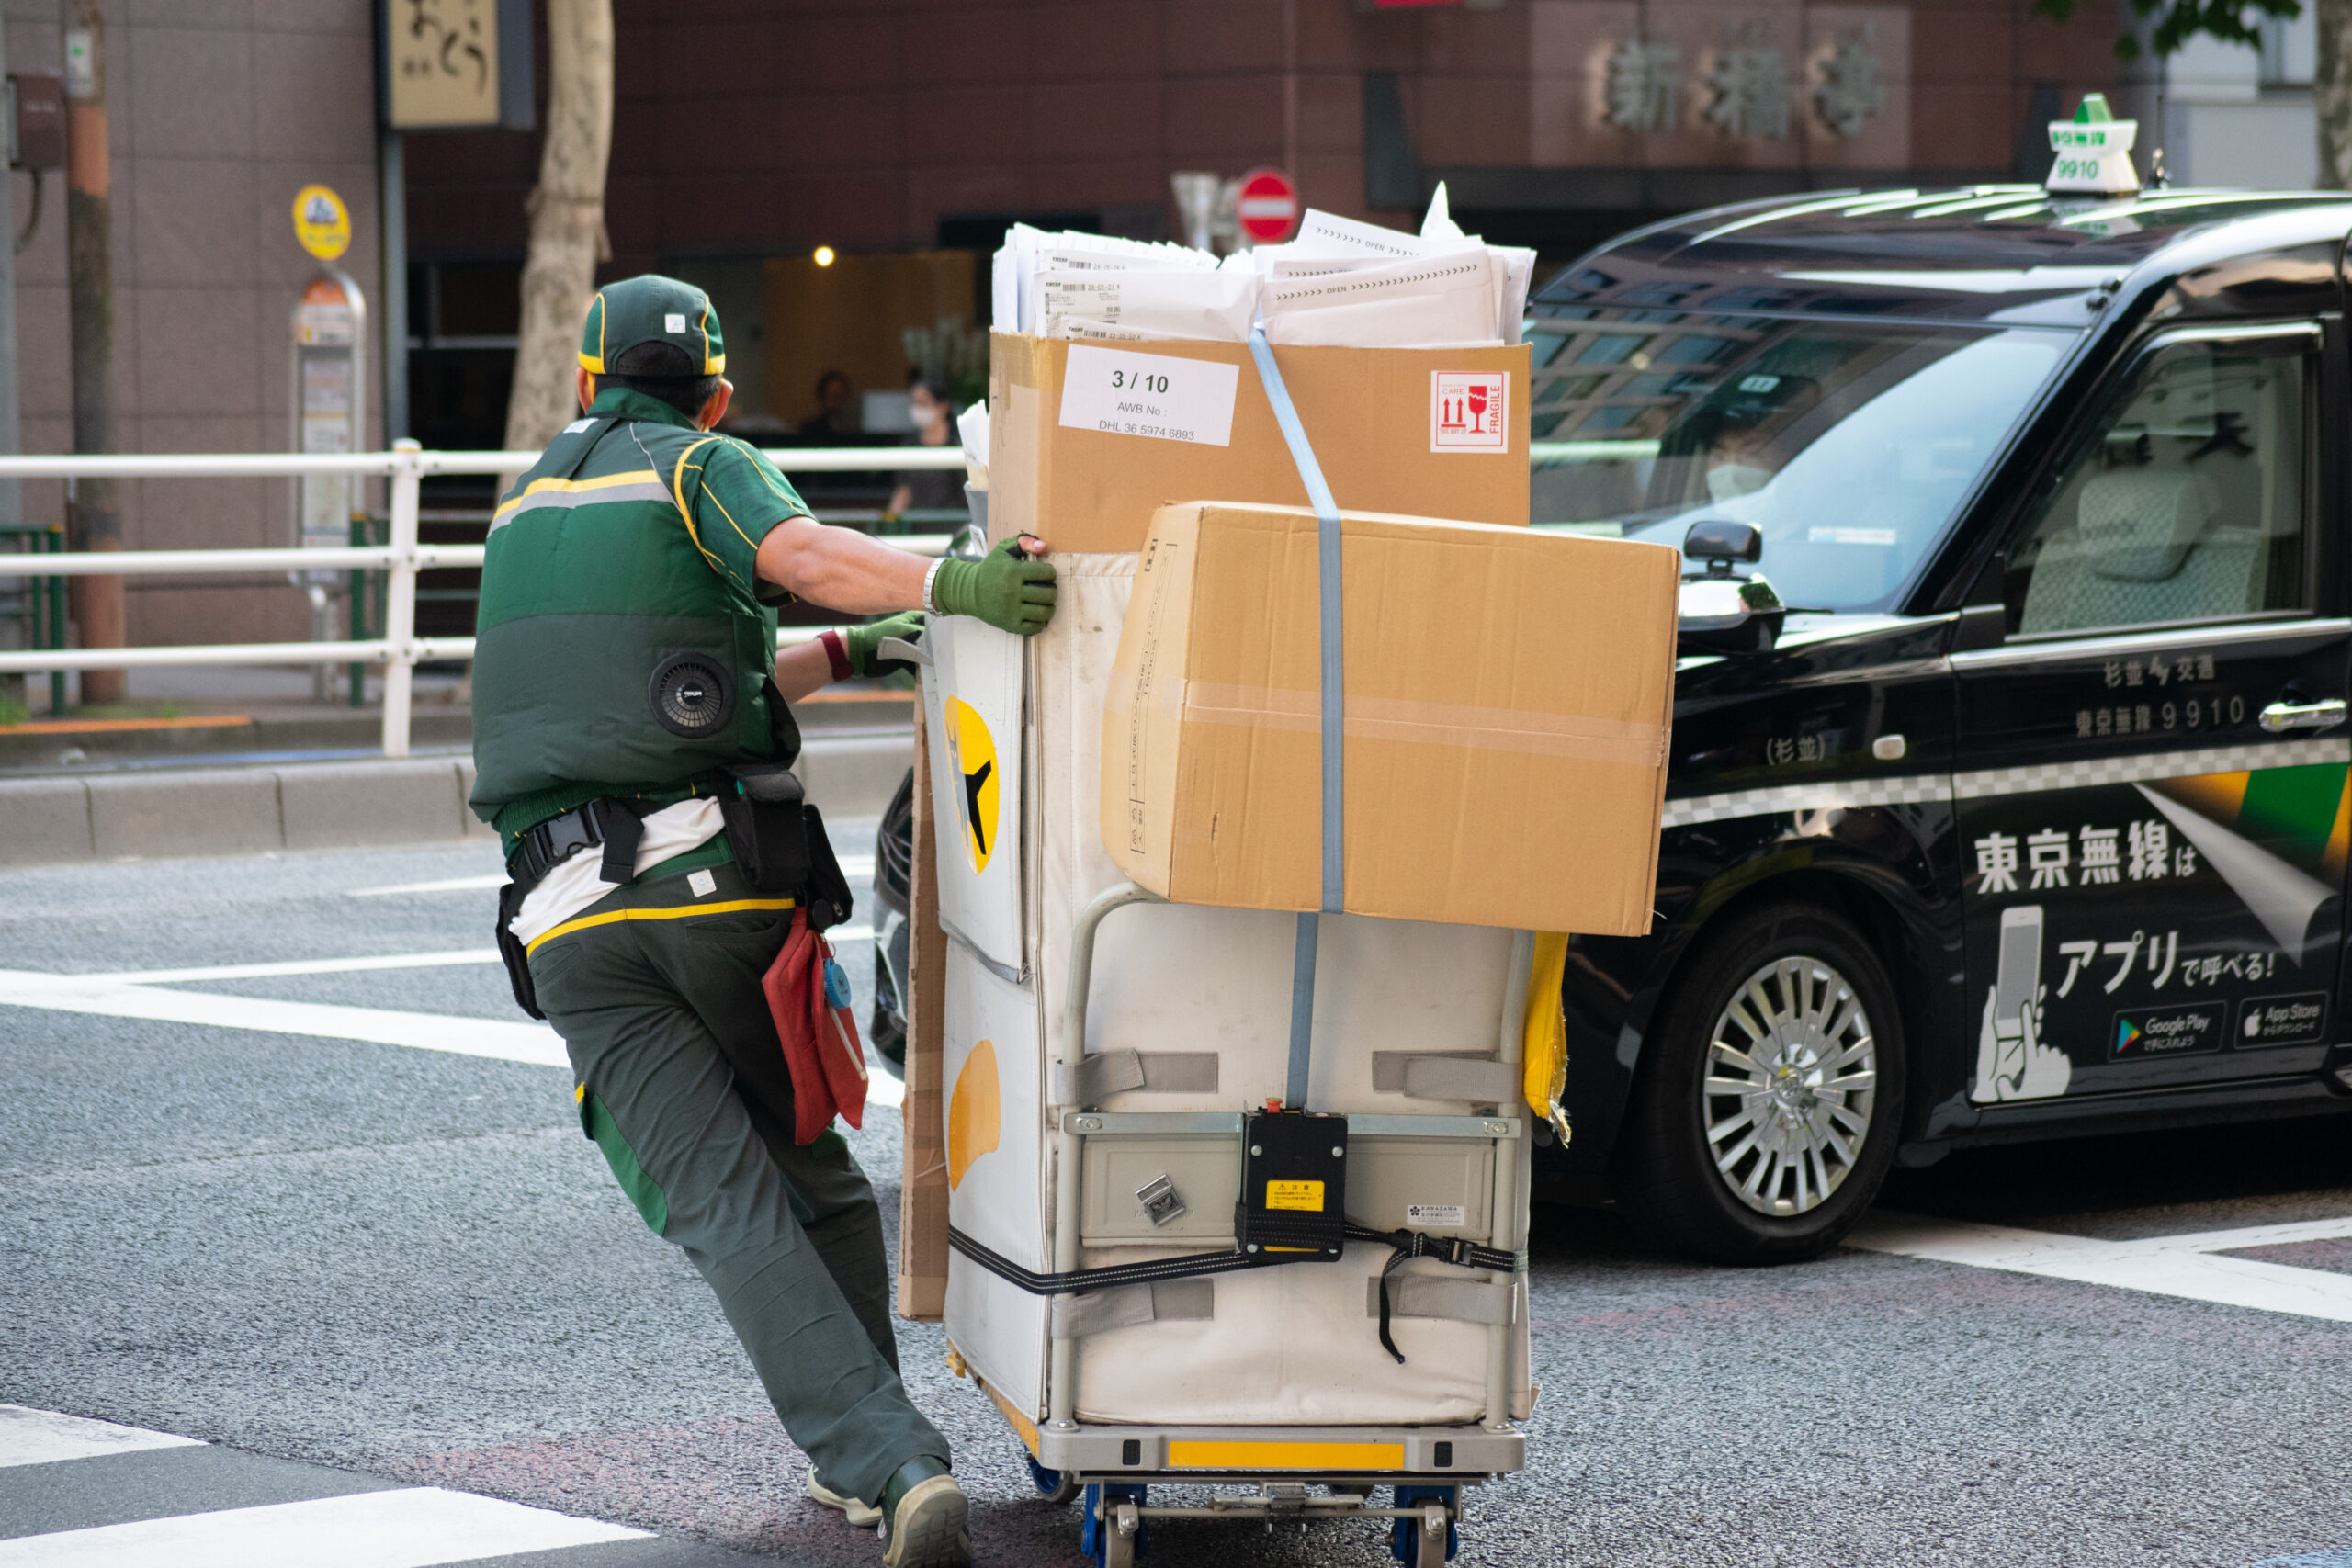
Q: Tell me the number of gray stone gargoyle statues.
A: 0